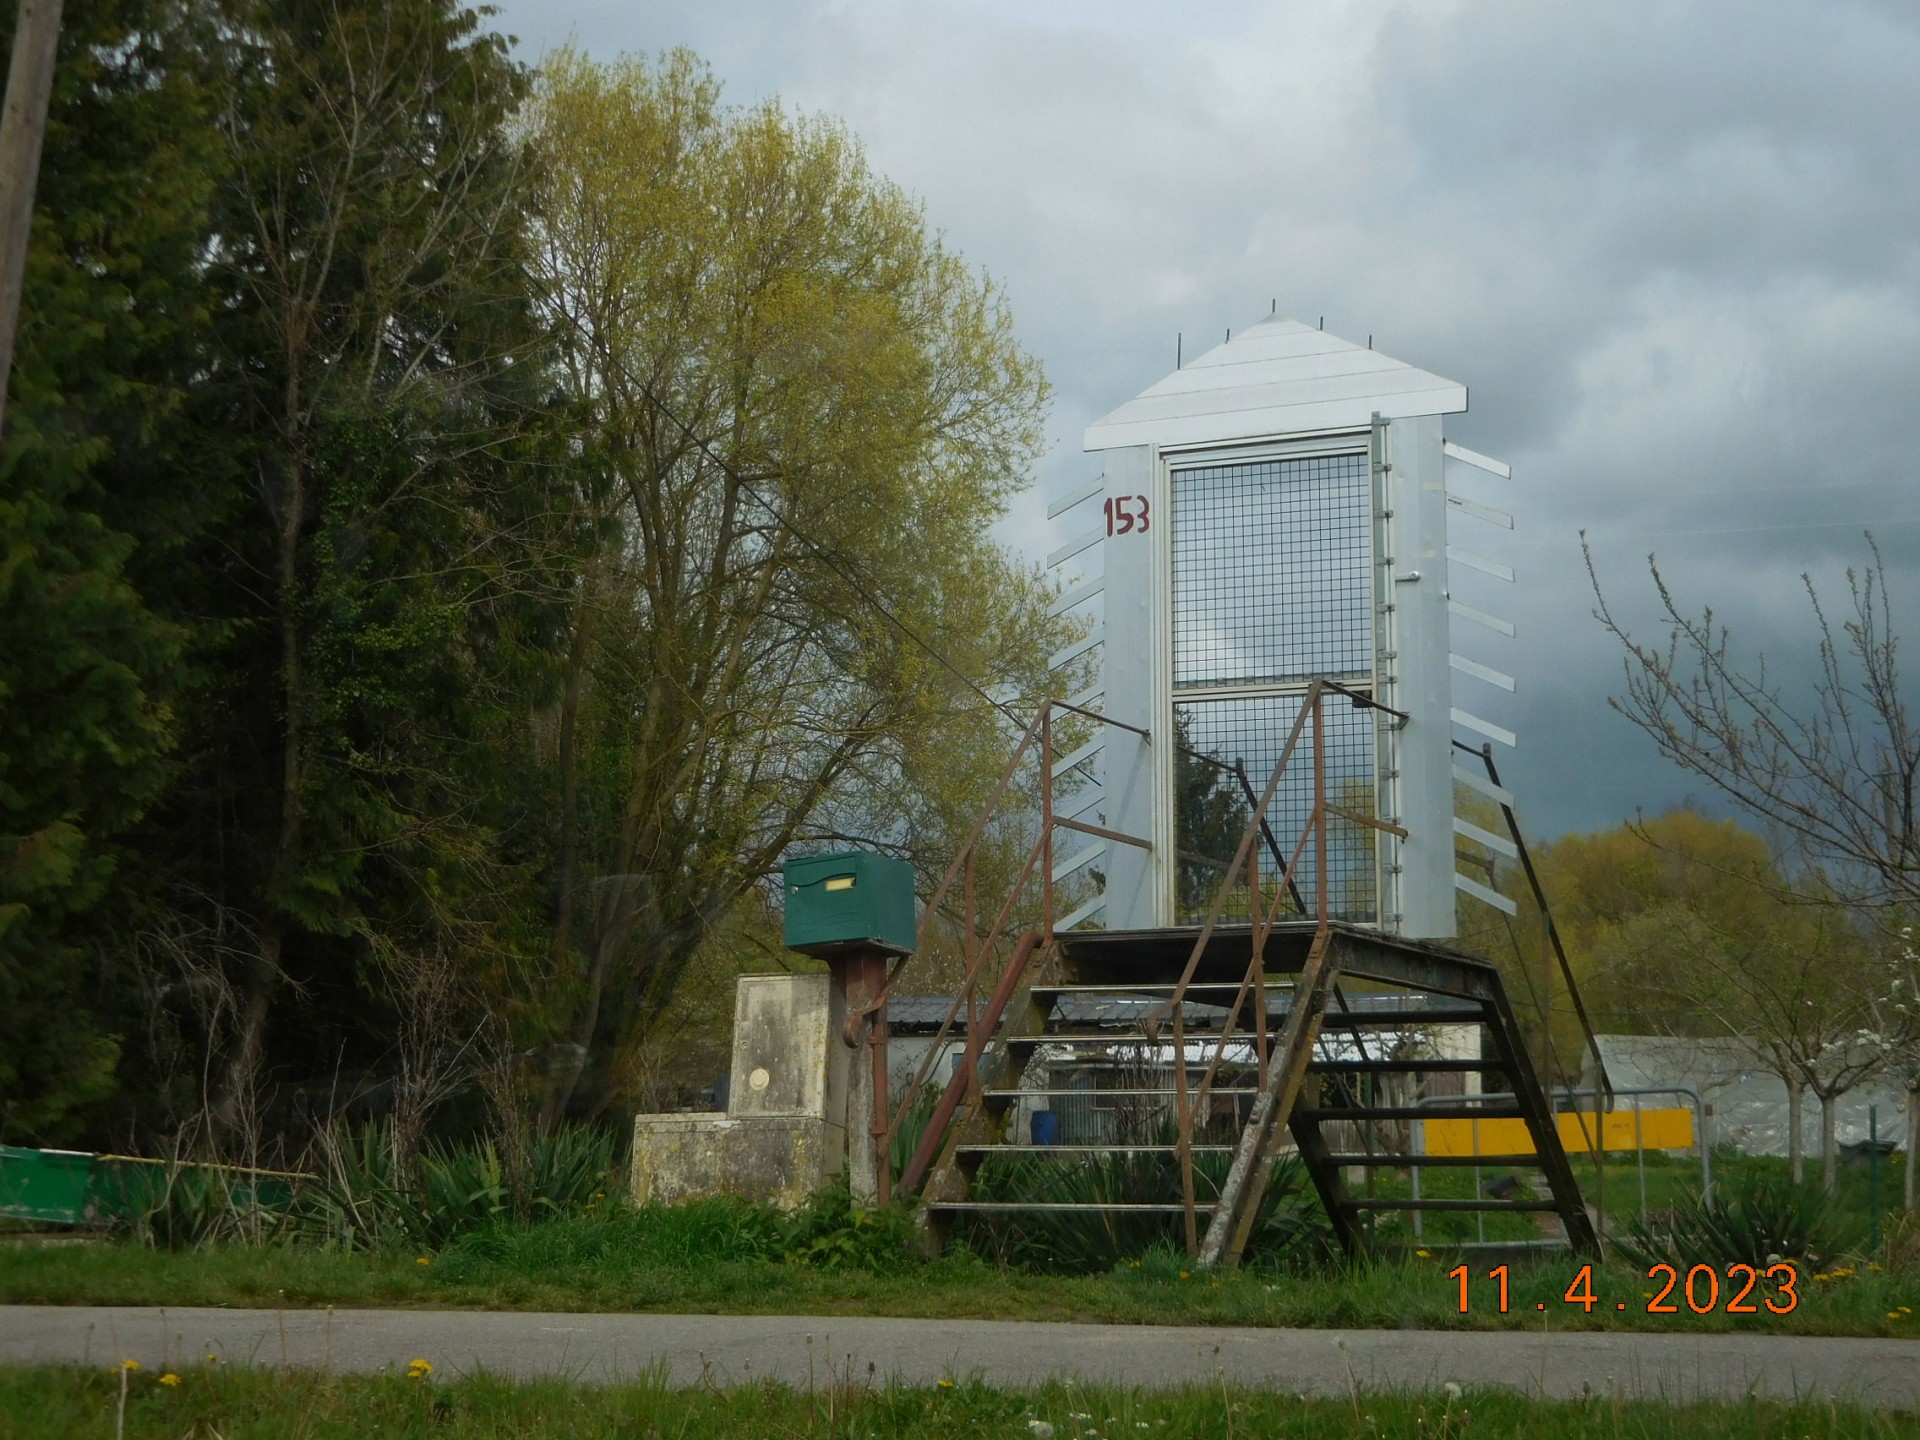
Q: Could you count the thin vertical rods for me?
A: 5